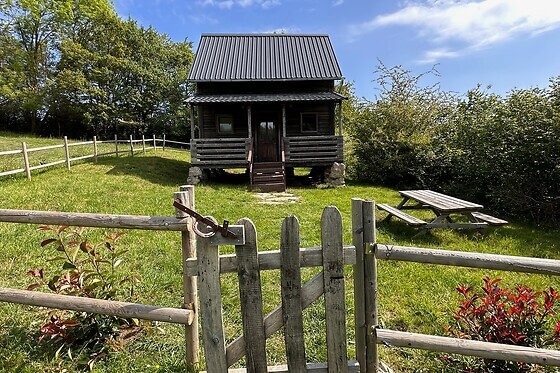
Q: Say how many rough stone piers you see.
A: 2